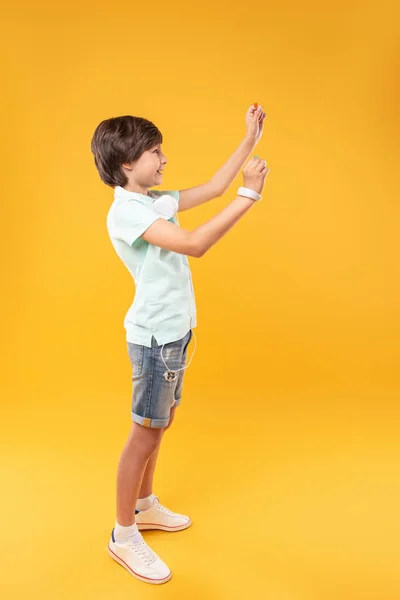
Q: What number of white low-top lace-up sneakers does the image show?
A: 2